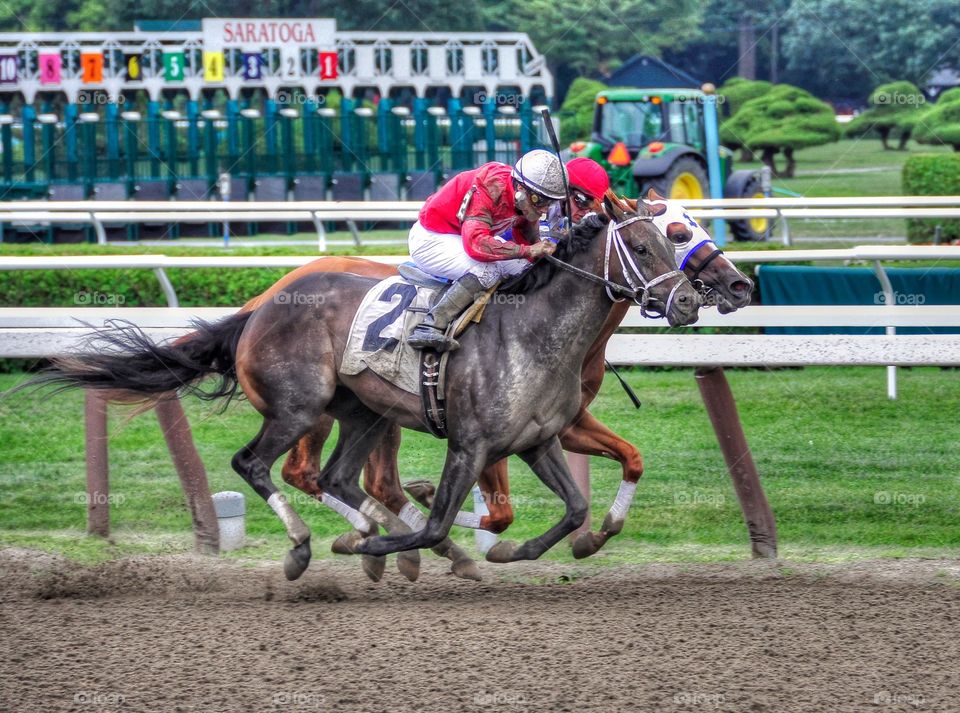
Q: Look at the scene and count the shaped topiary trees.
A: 5